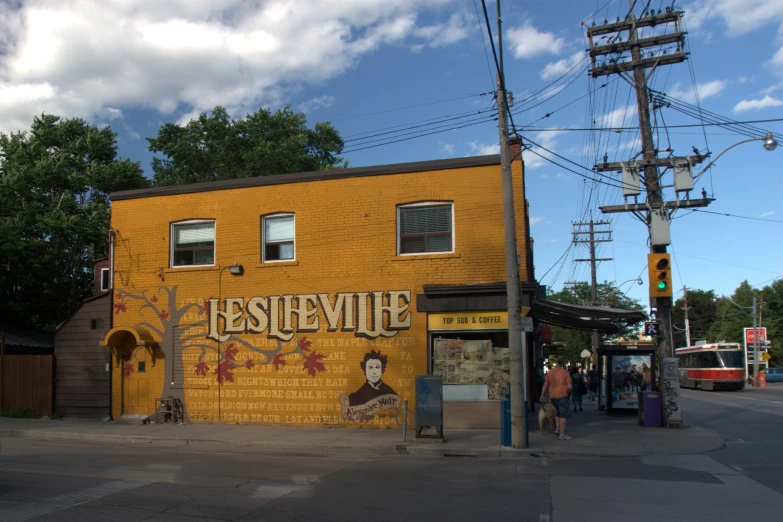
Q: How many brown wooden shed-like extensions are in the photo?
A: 1